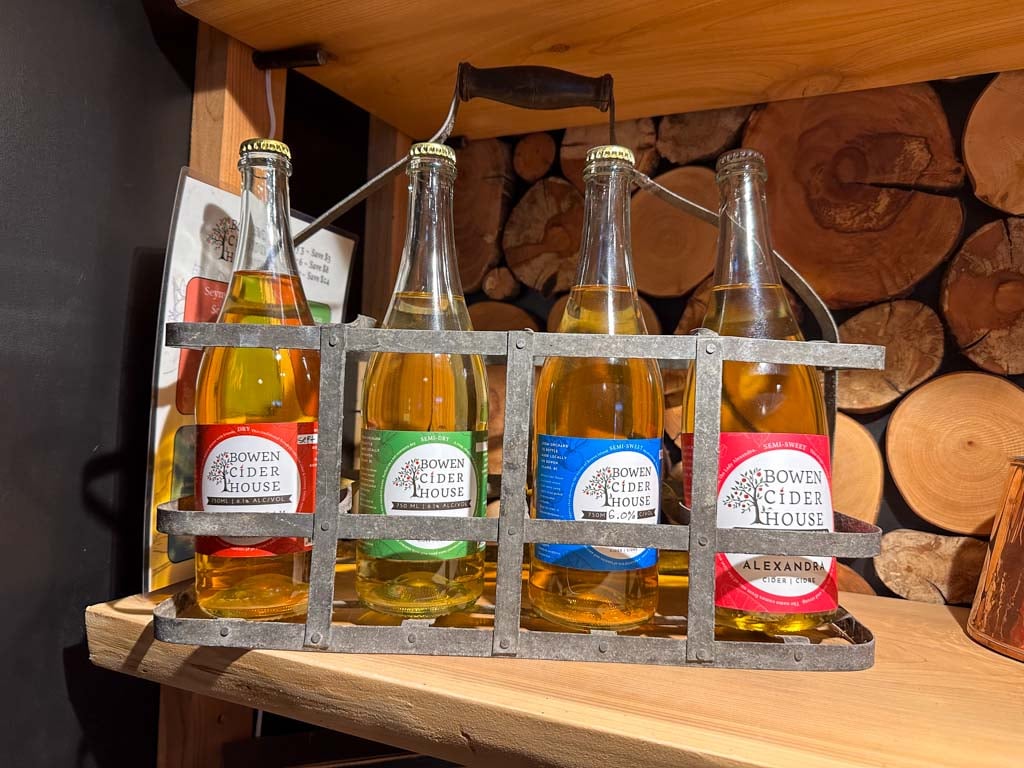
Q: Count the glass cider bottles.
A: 4